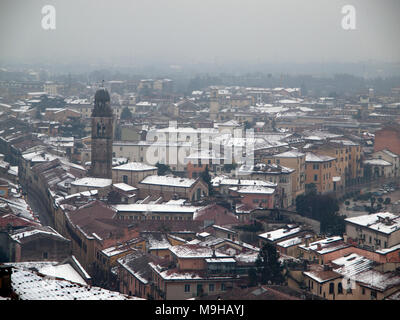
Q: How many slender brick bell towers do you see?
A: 1